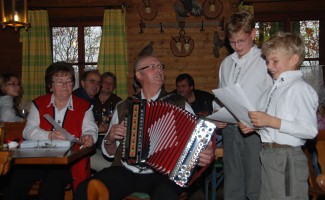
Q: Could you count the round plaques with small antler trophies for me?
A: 3